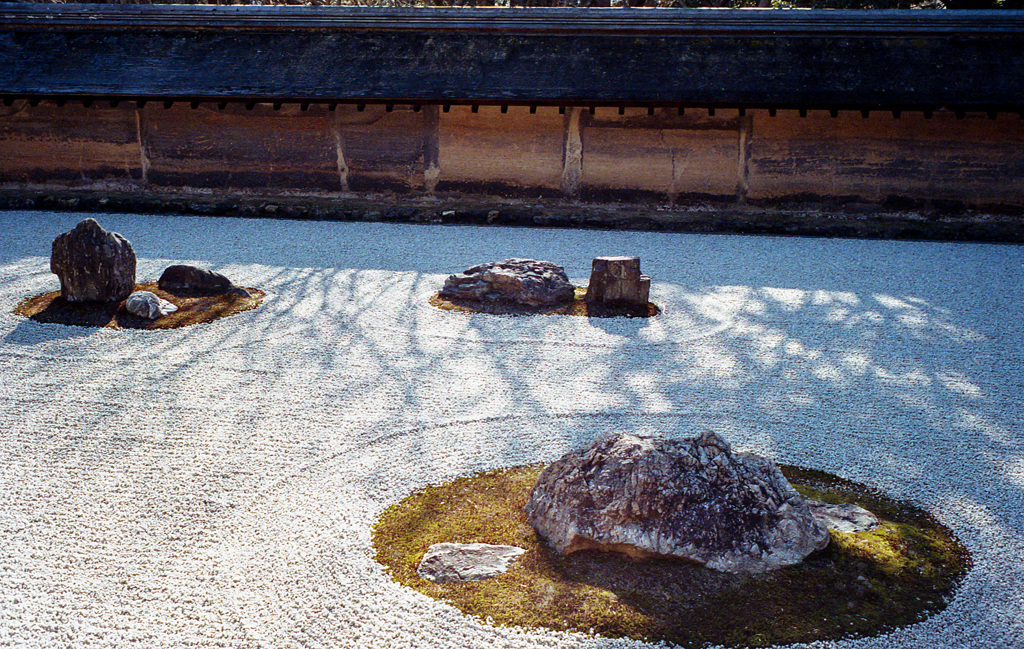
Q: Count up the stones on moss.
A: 8